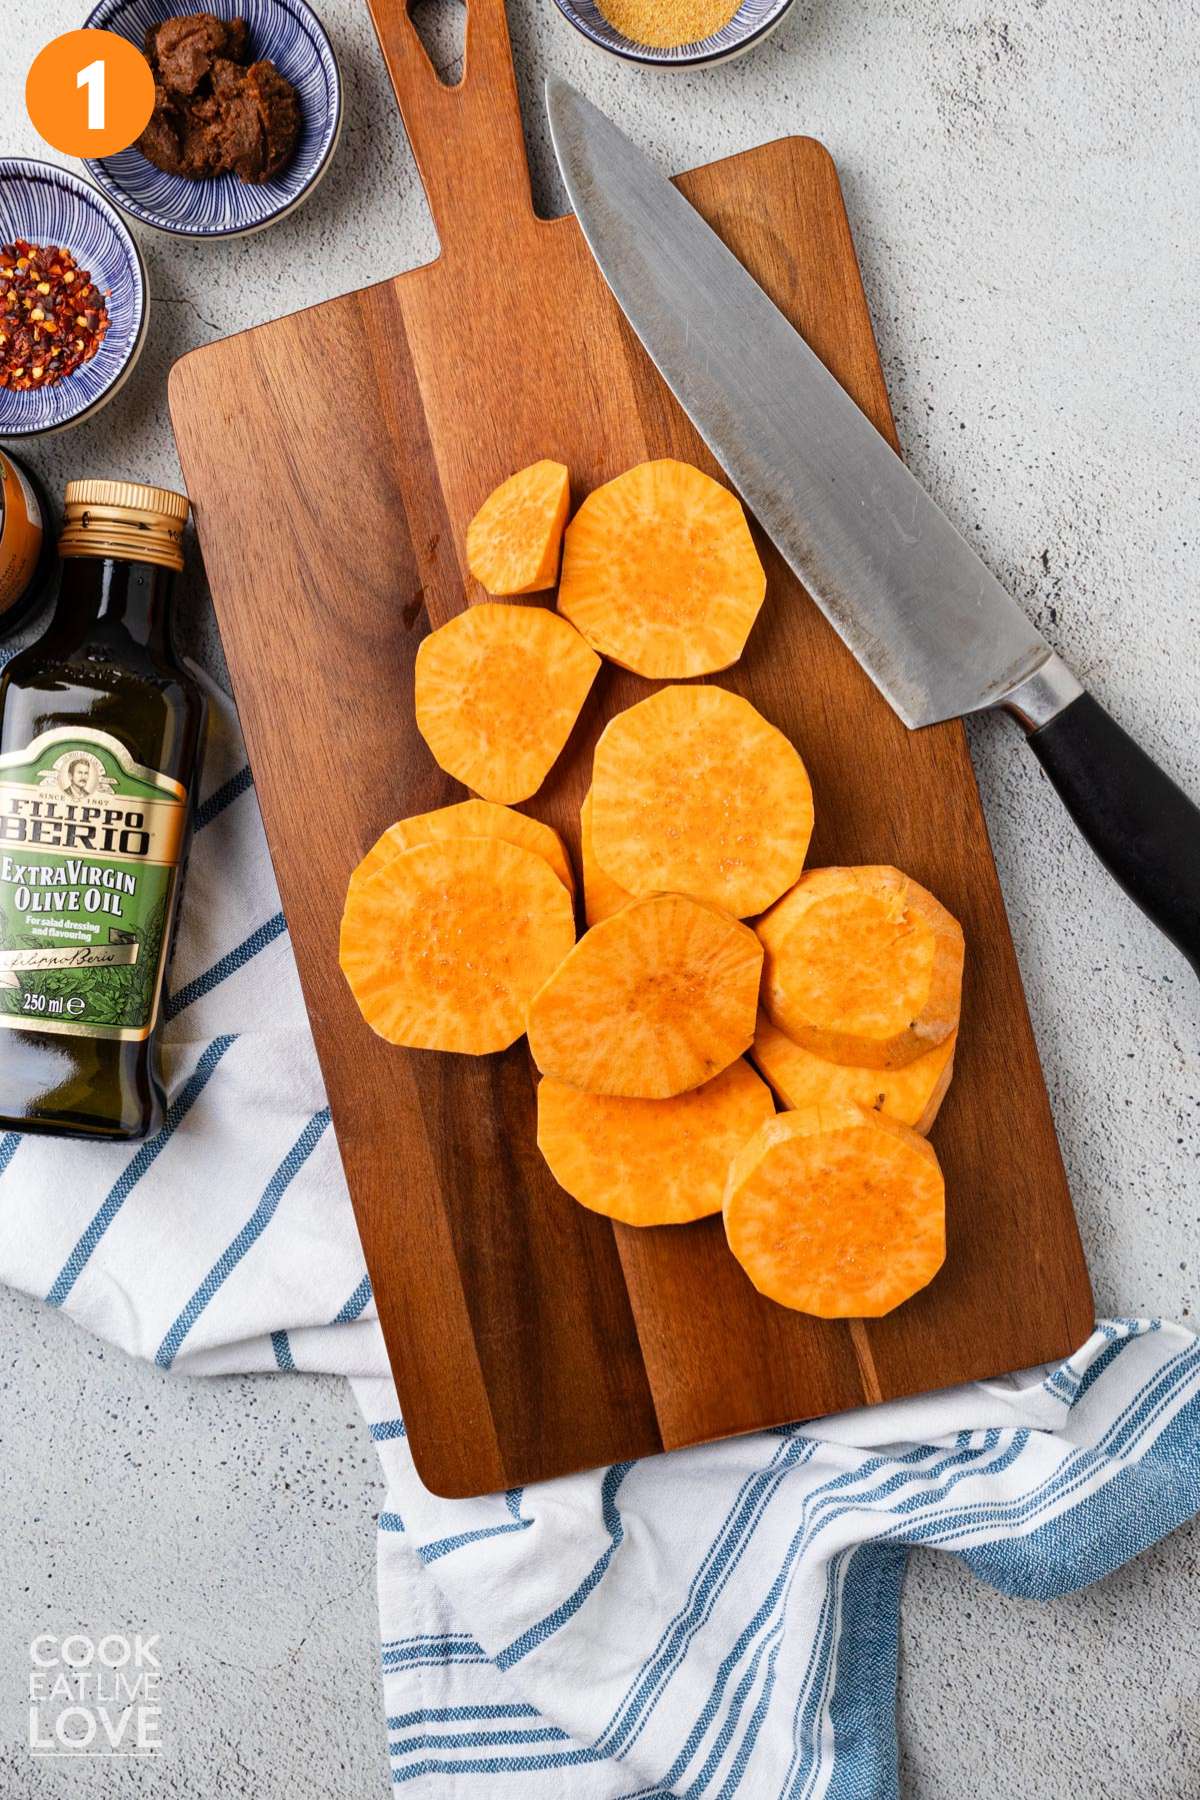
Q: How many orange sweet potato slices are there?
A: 12